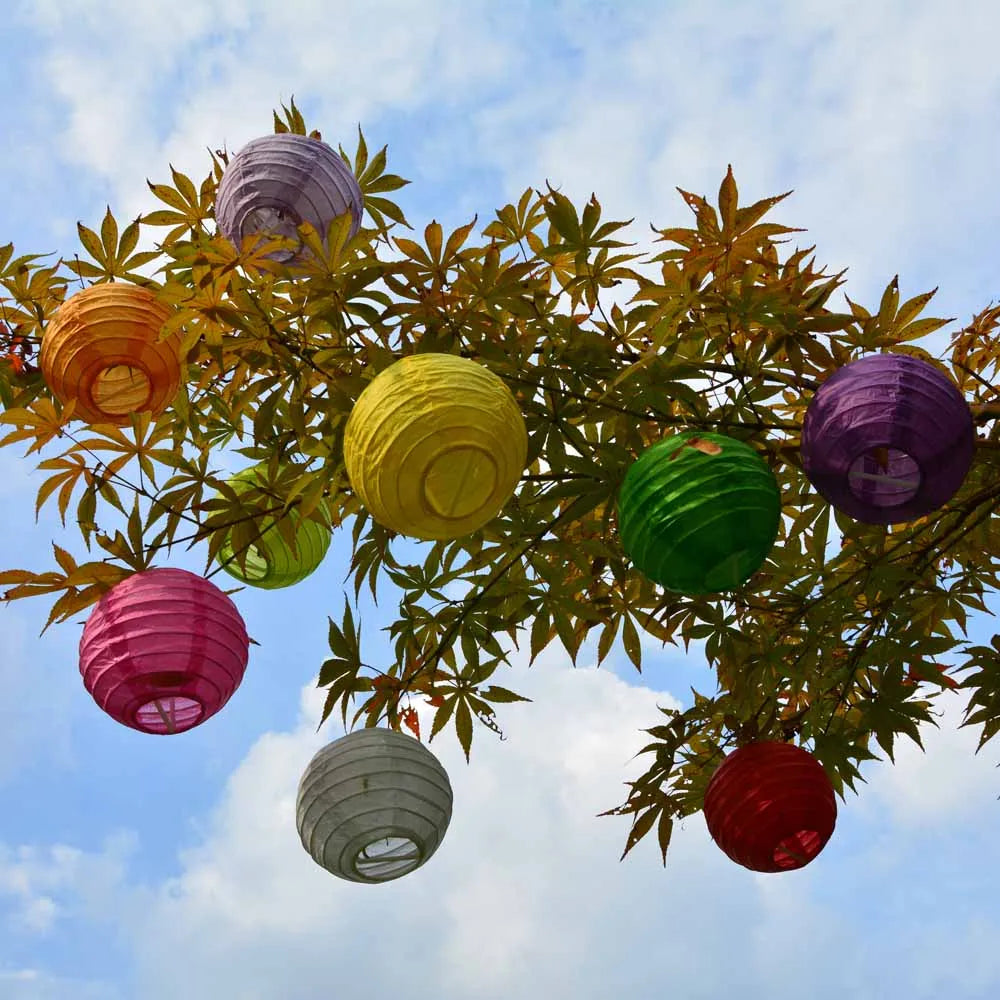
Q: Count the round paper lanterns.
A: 9